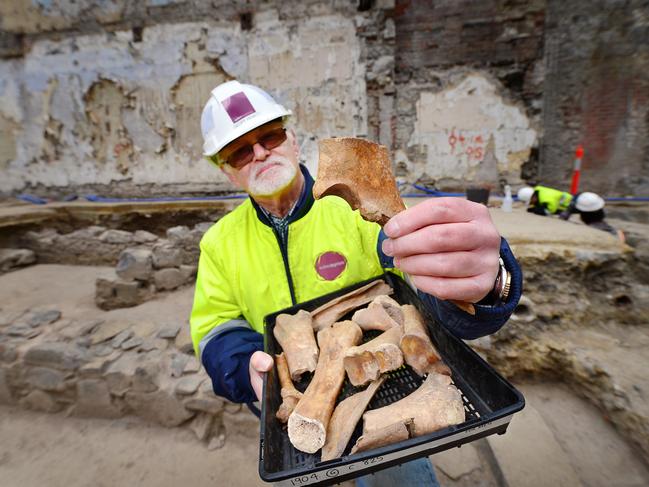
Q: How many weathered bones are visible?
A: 11